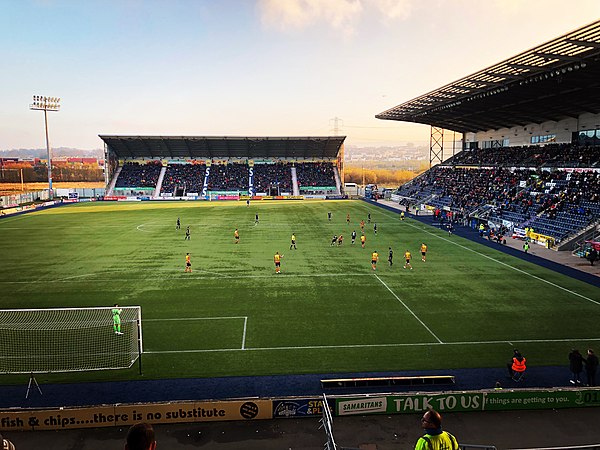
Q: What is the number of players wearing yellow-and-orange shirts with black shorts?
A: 10